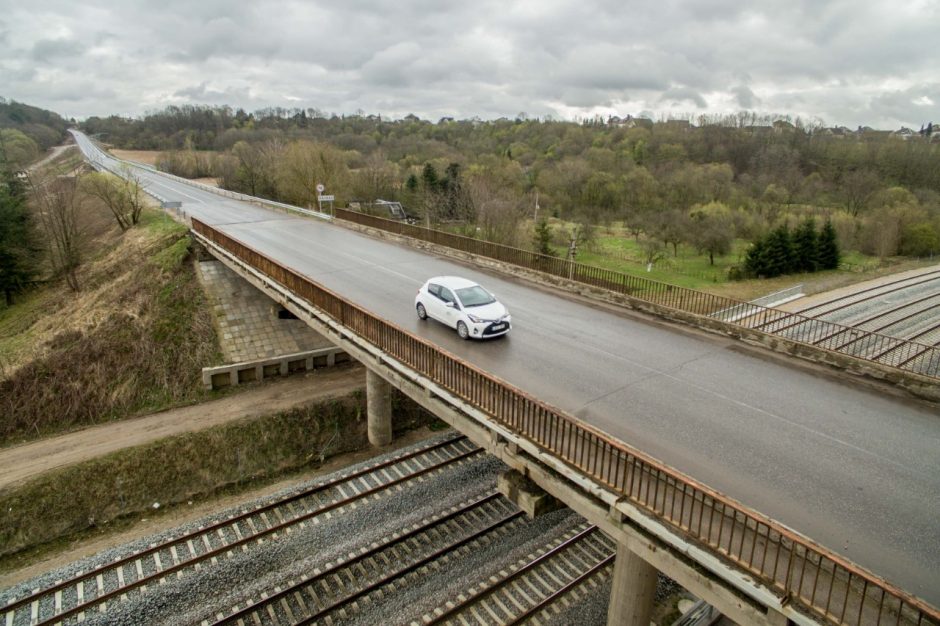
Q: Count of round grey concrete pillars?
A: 2